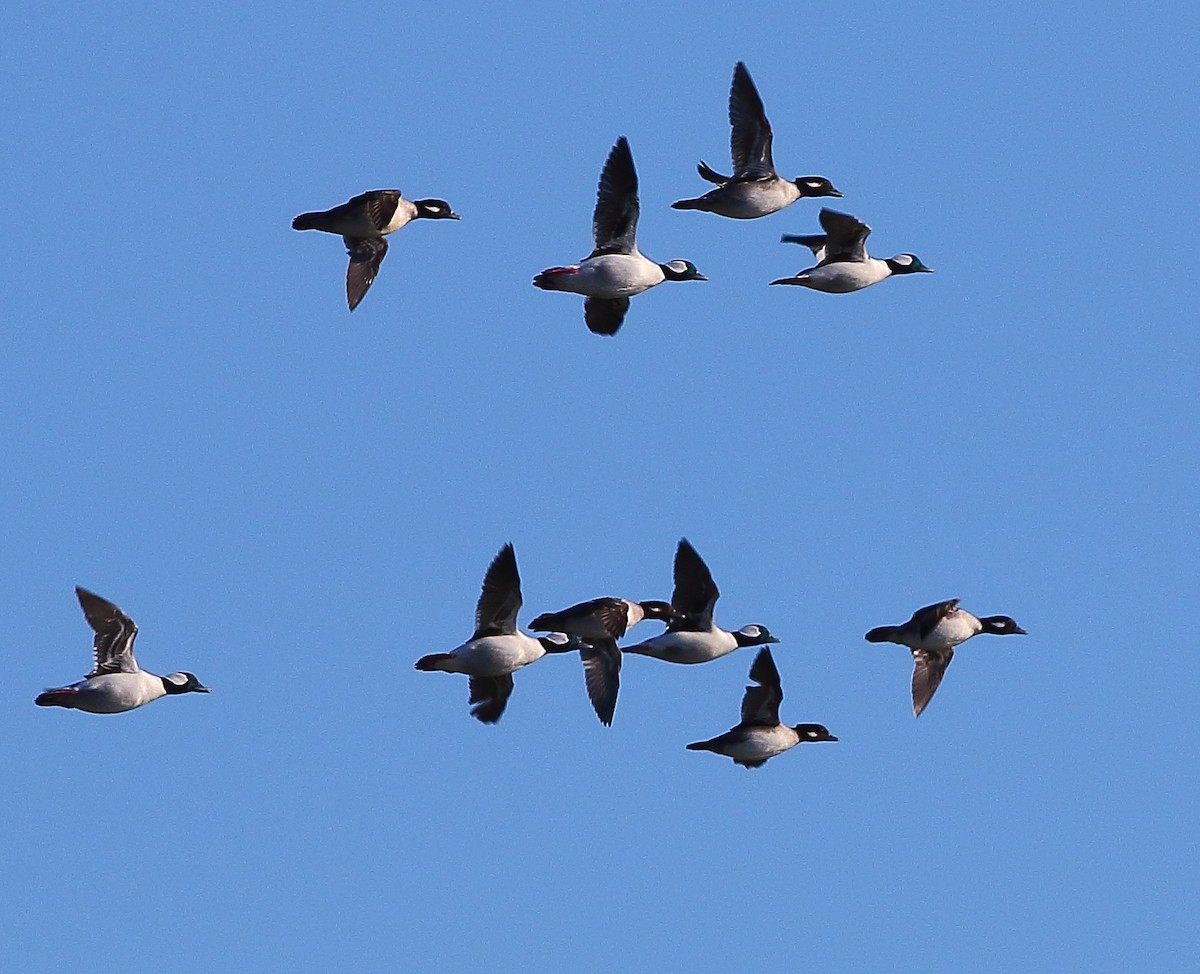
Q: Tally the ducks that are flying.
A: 10